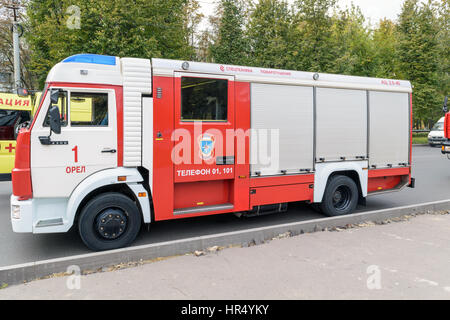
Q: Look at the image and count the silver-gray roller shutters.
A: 3